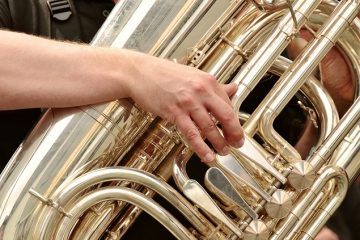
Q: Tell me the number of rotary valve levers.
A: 4